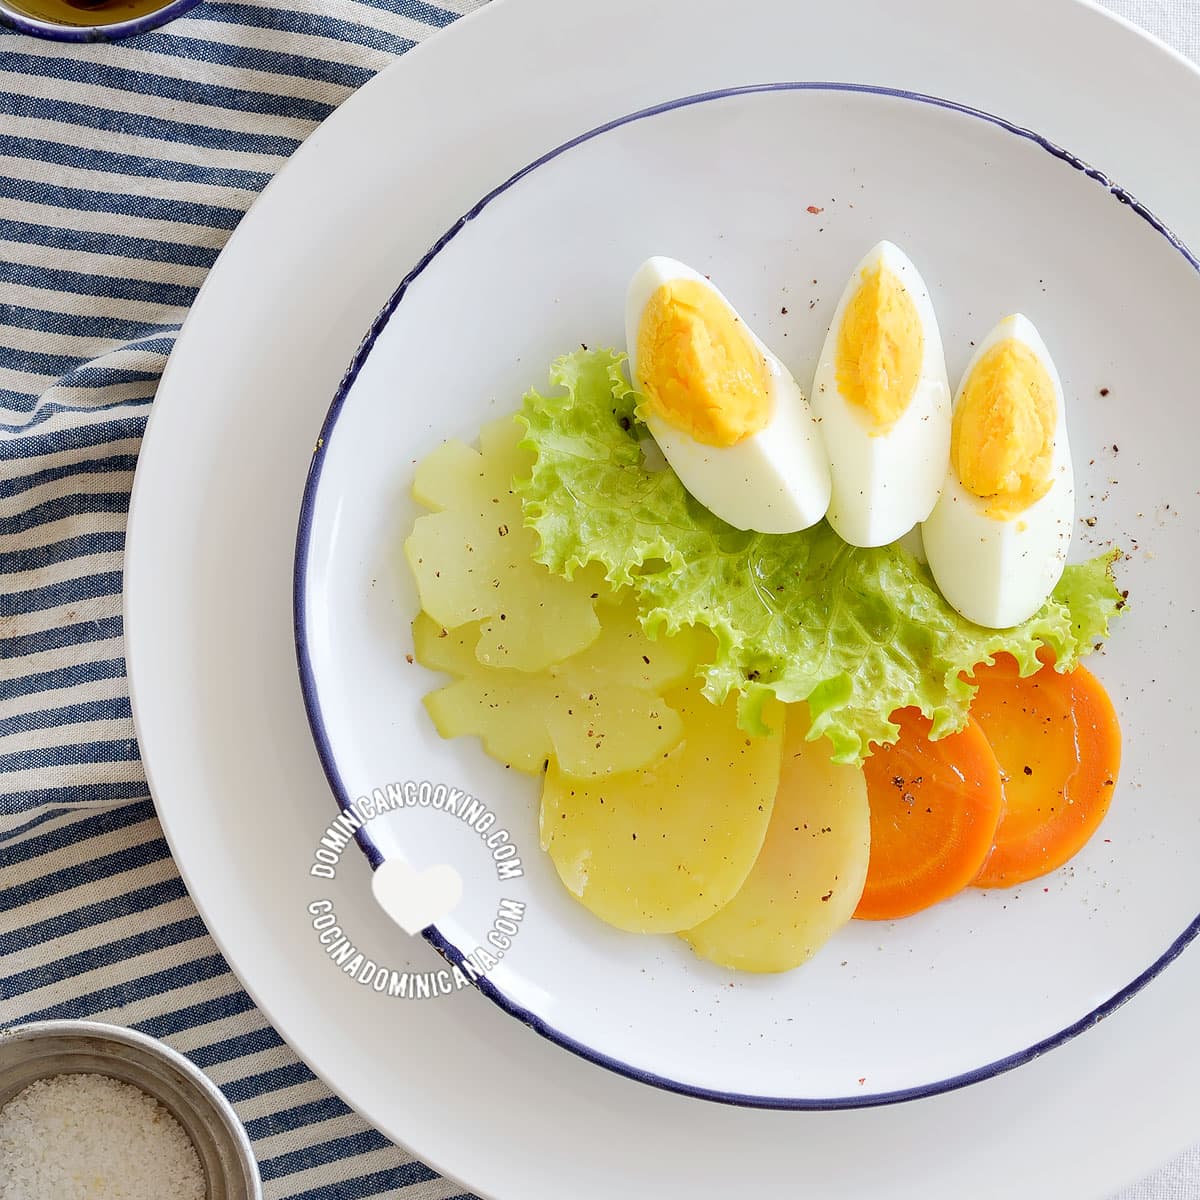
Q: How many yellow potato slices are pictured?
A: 2